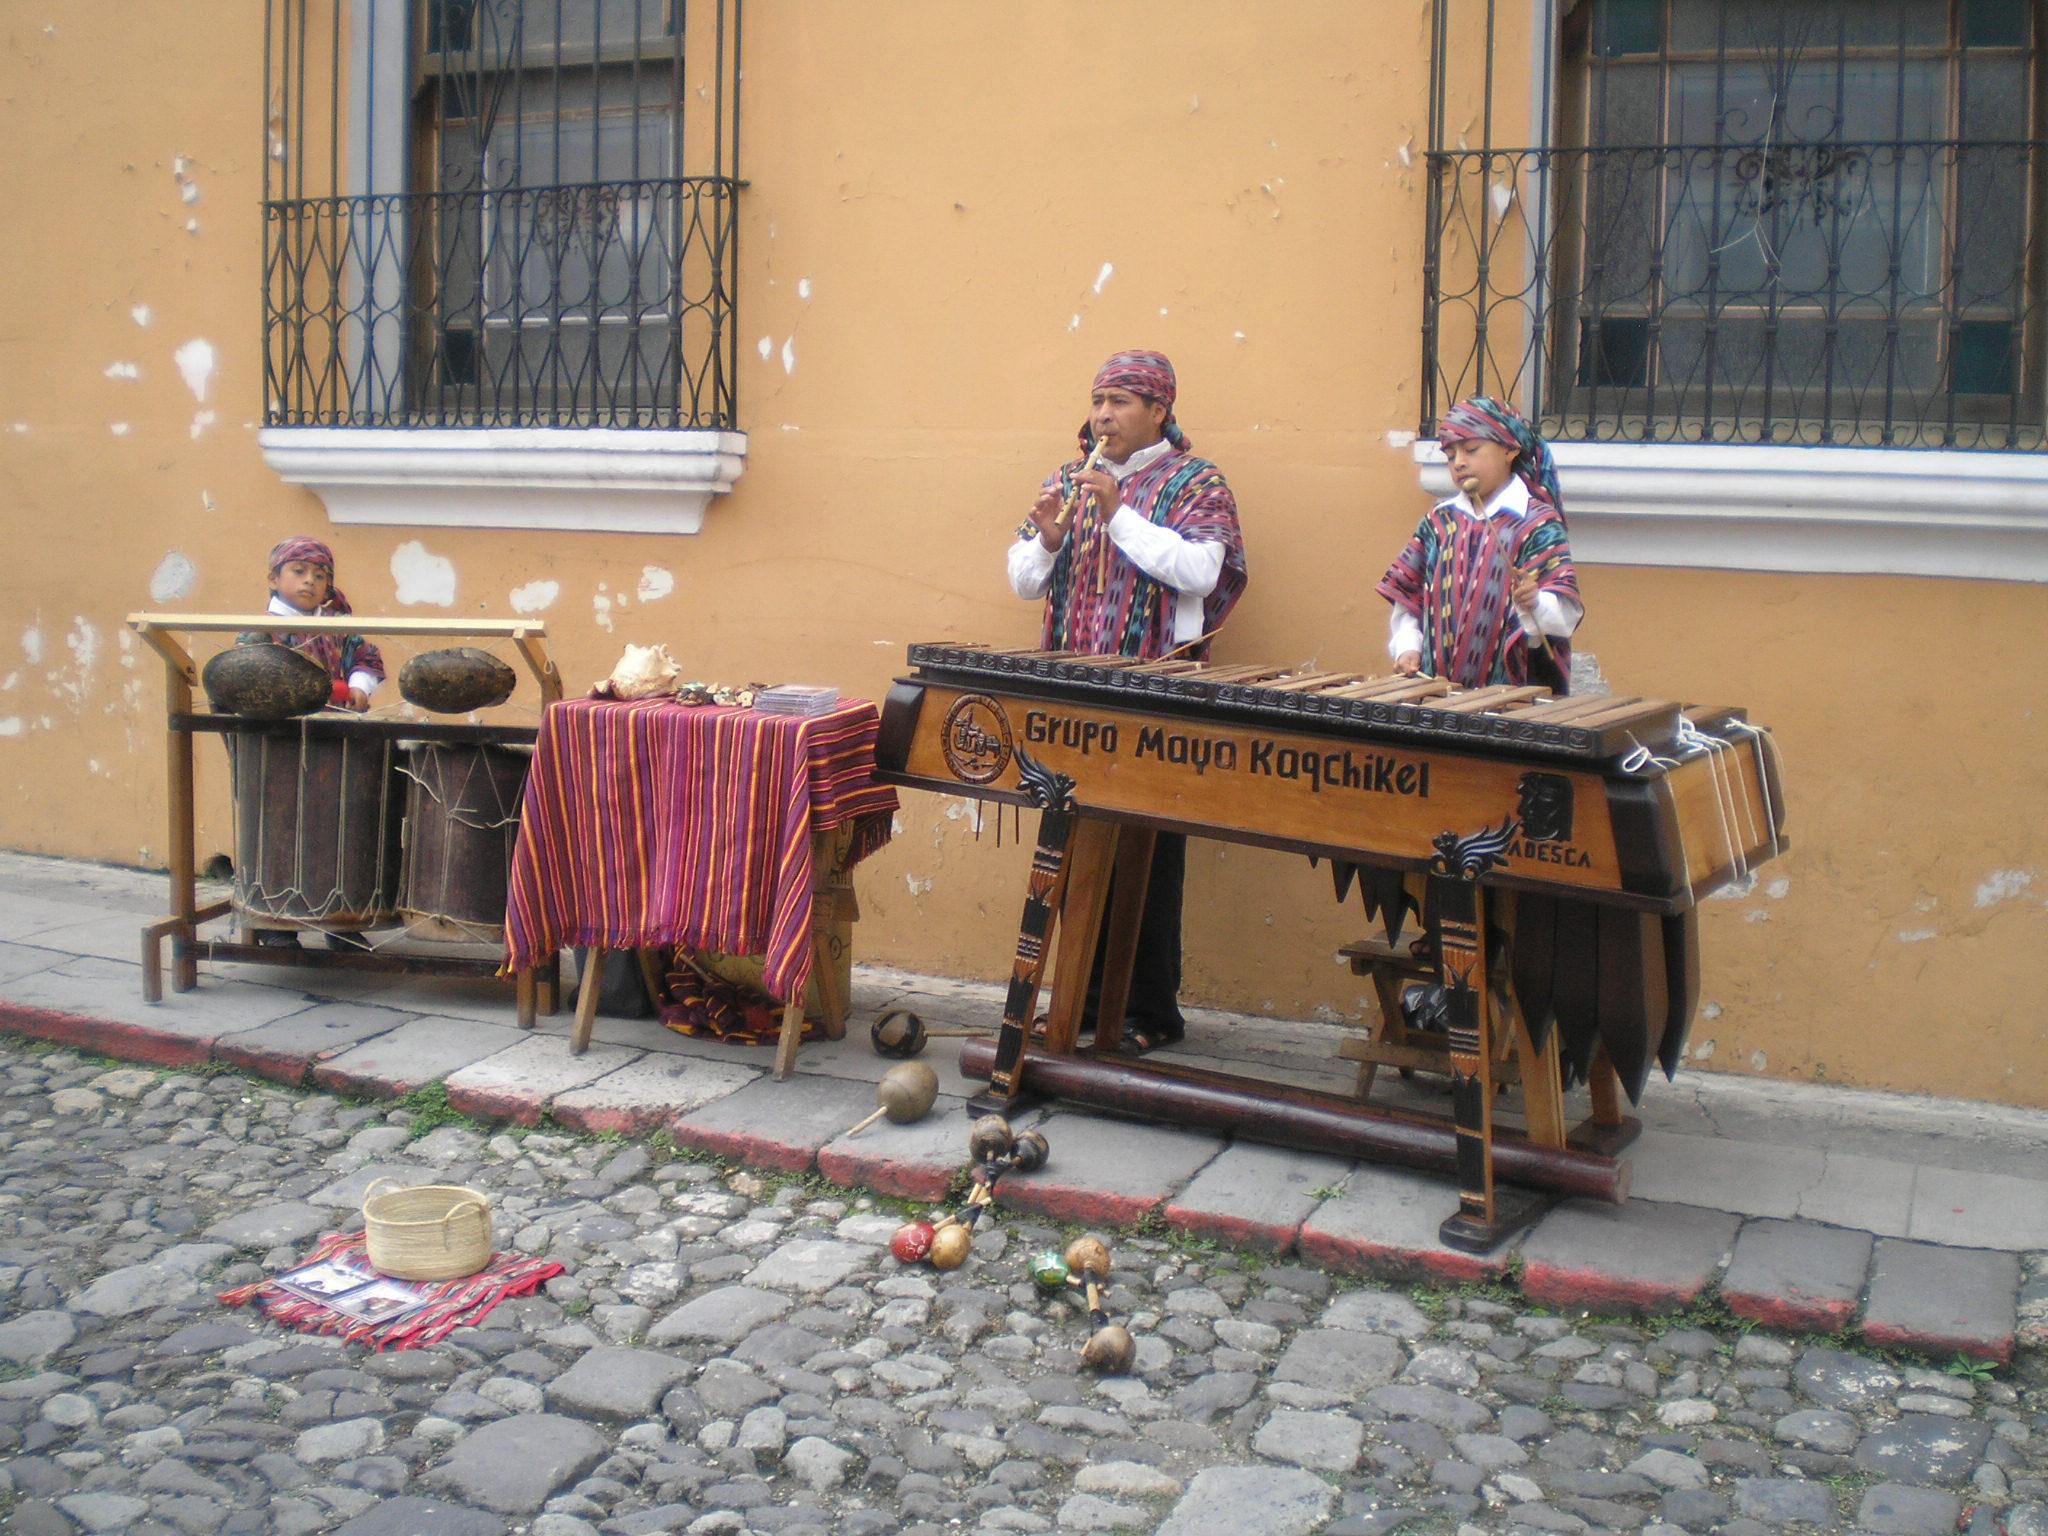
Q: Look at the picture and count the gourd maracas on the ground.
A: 9